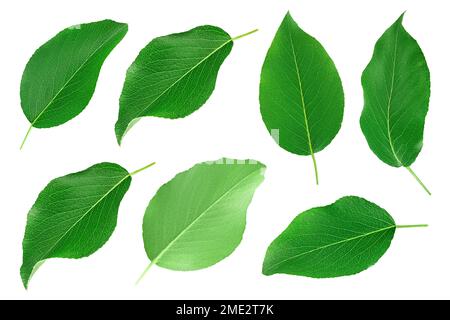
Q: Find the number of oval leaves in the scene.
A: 7